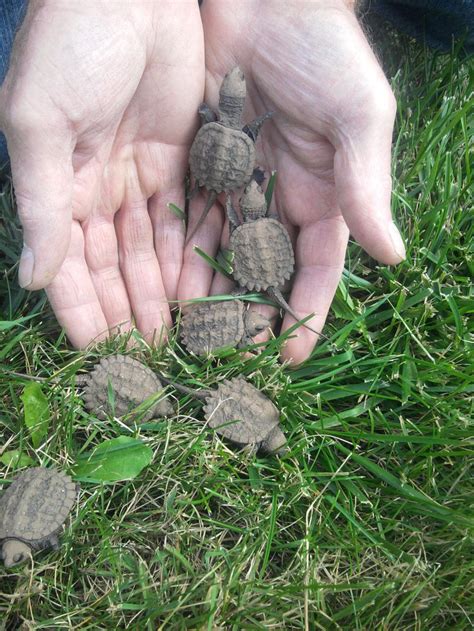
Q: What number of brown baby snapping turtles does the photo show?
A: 6